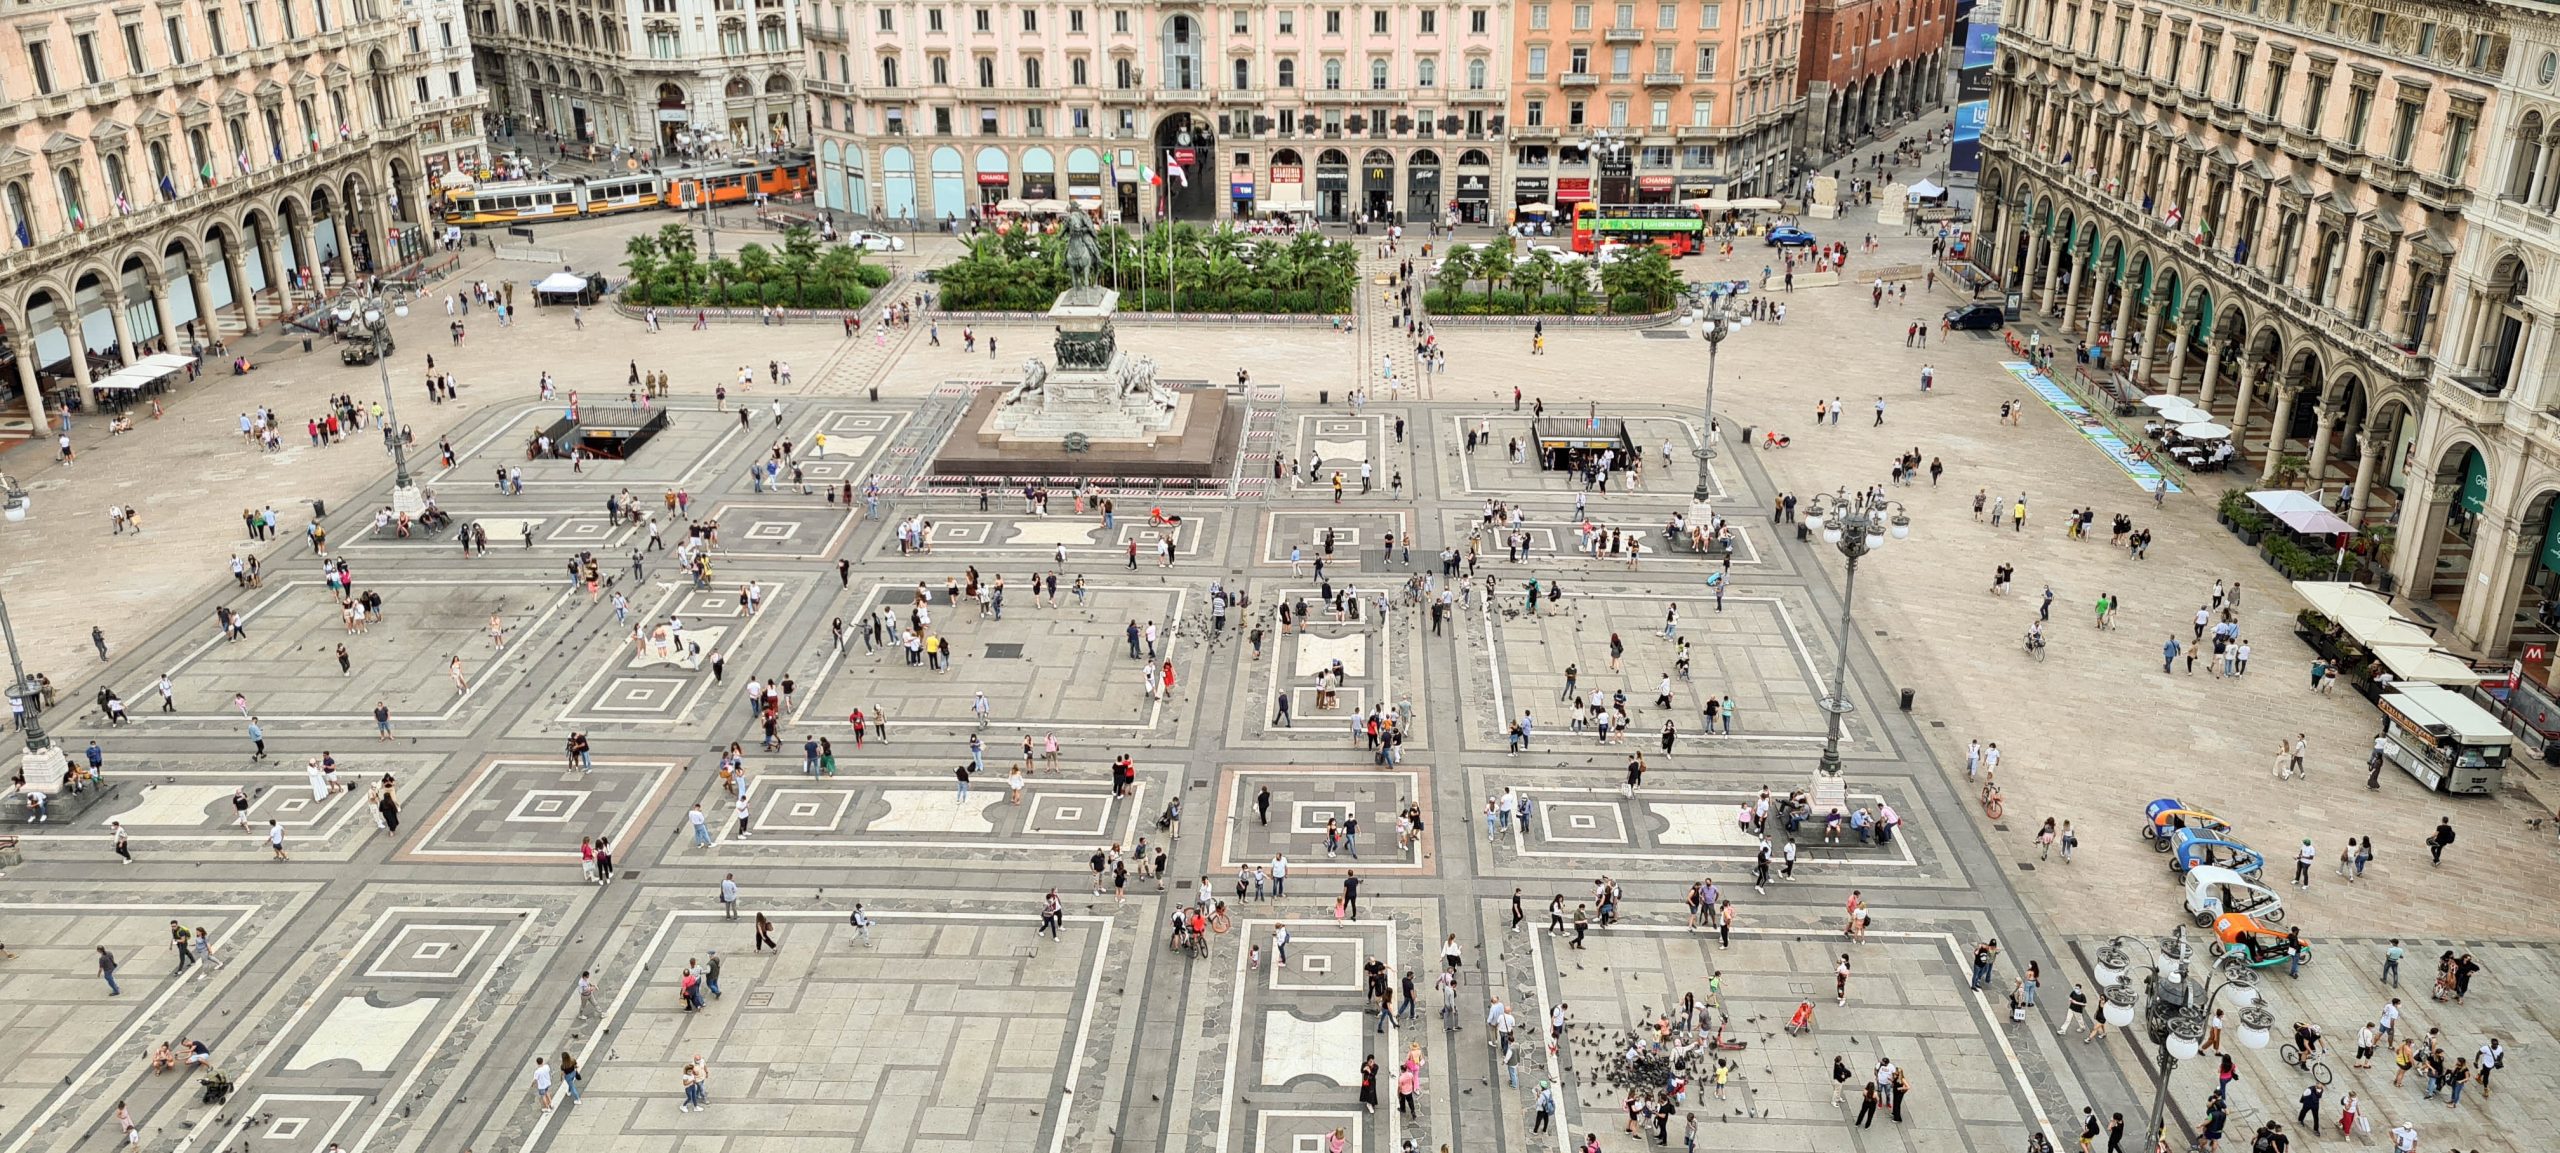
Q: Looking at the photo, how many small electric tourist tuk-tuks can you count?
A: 4